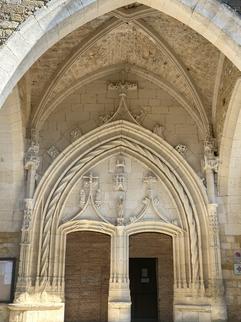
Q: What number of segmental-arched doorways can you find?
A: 2